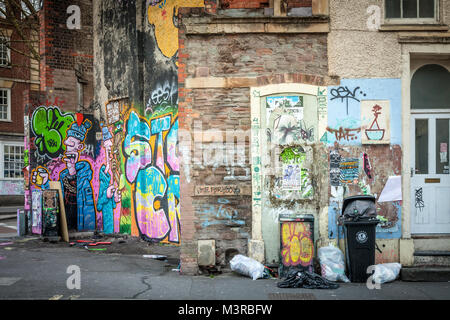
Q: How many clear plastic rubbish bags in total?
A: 3